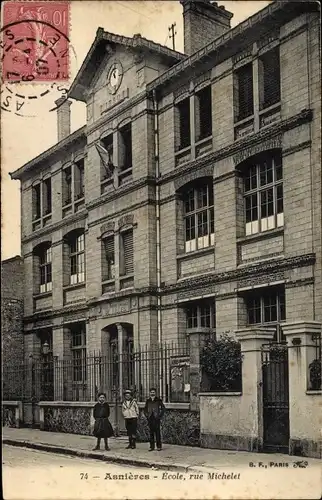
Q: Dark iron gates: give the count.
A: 1